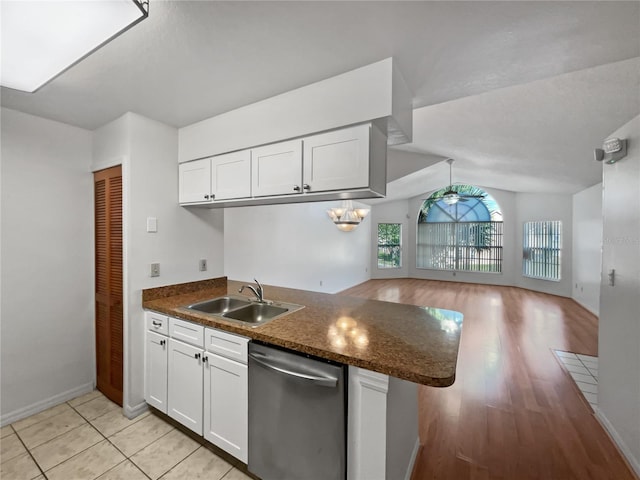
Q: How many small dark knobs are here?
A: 7